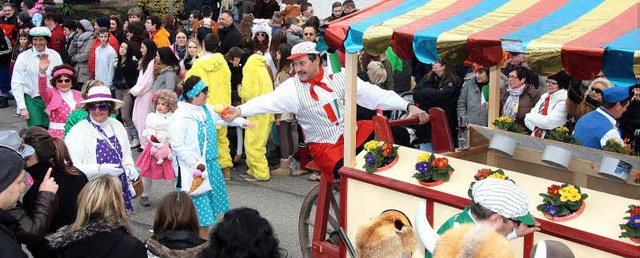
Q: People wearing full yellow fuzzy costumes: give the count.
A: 2